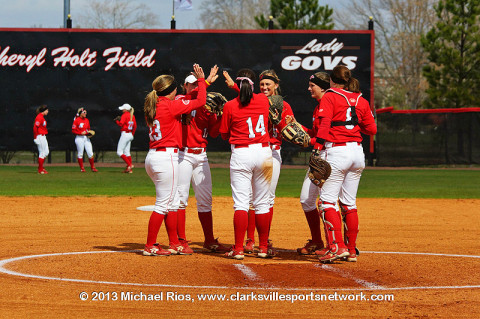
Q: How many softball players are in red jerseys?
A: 9